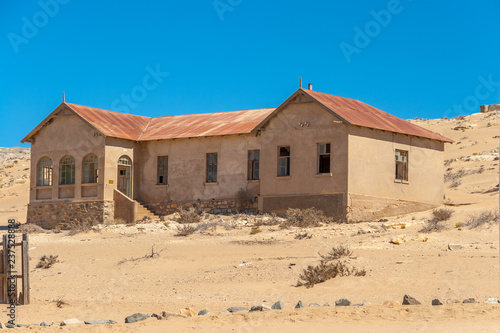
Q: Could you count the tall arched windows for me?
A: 3